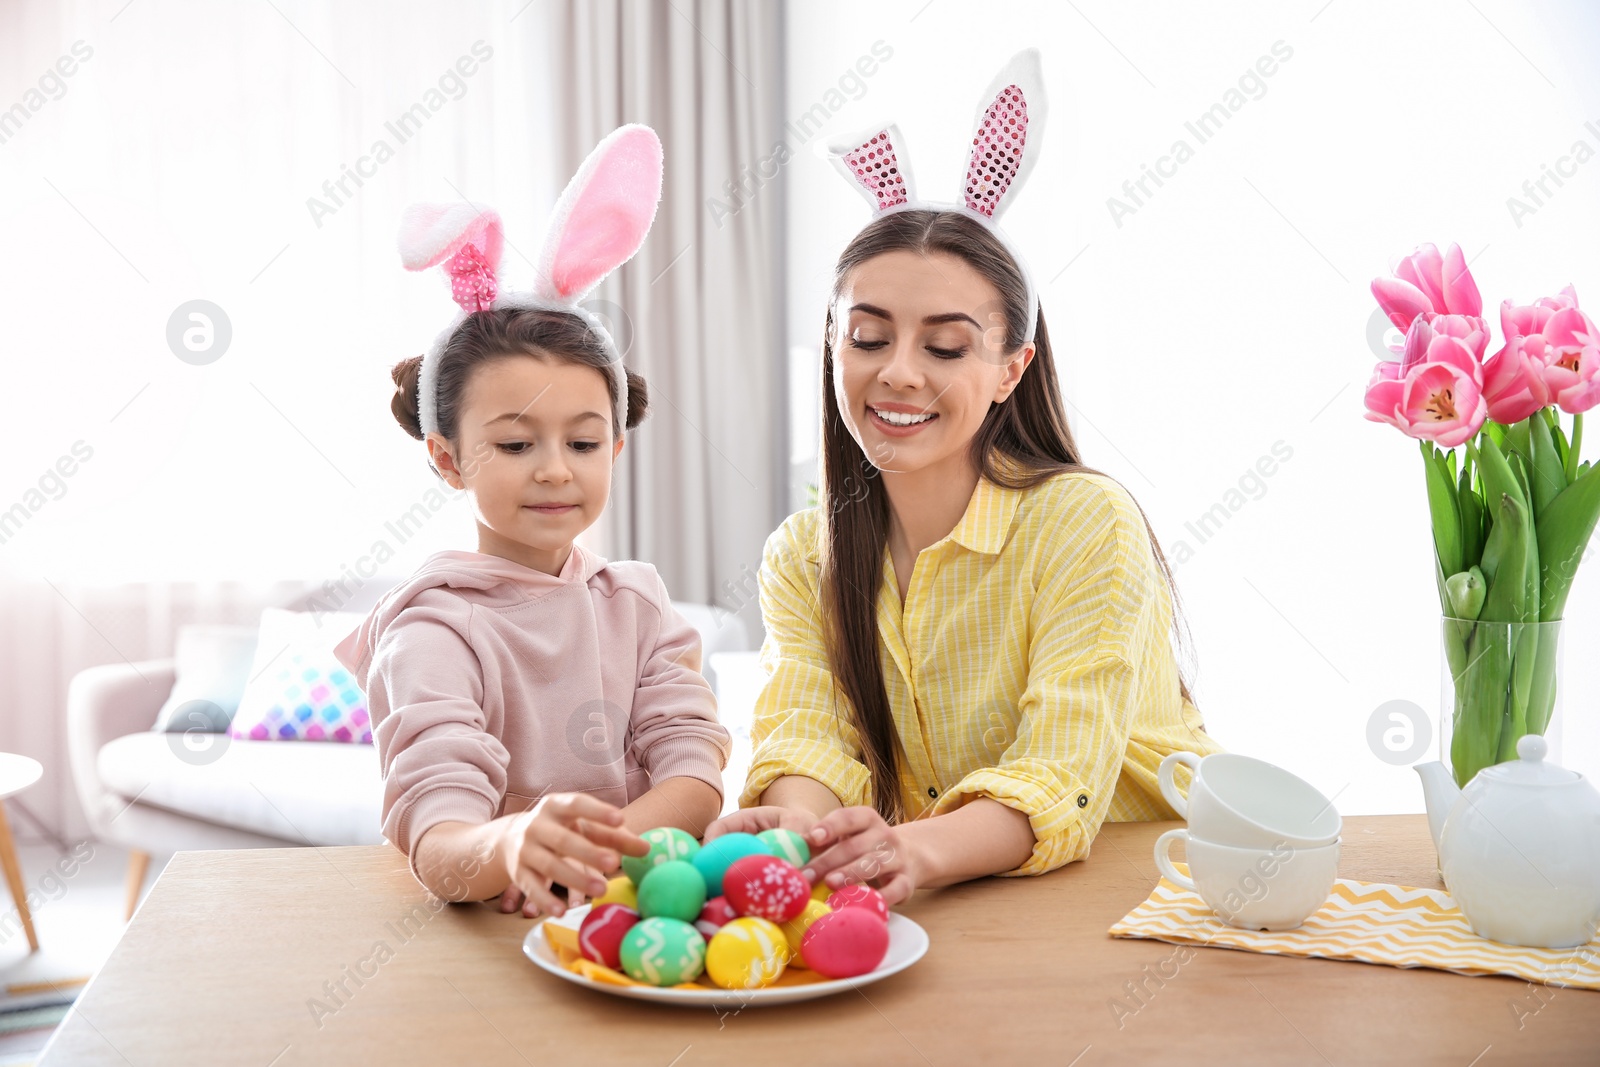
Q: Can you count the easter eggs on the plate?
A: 14